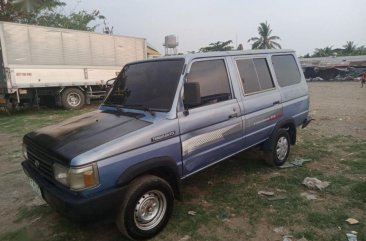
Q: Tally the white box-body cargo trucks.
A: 1